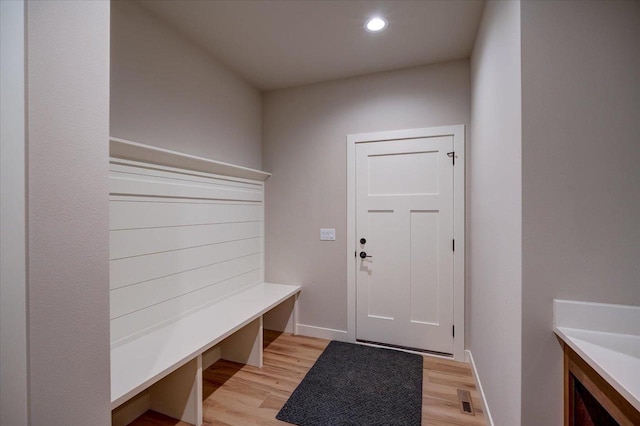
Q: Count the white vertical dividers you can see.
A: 3